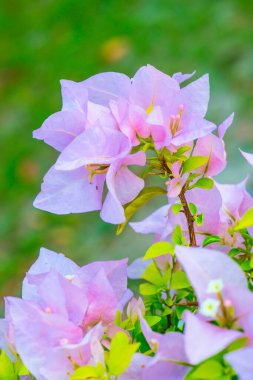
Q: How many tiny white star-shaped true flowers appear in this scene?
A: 2